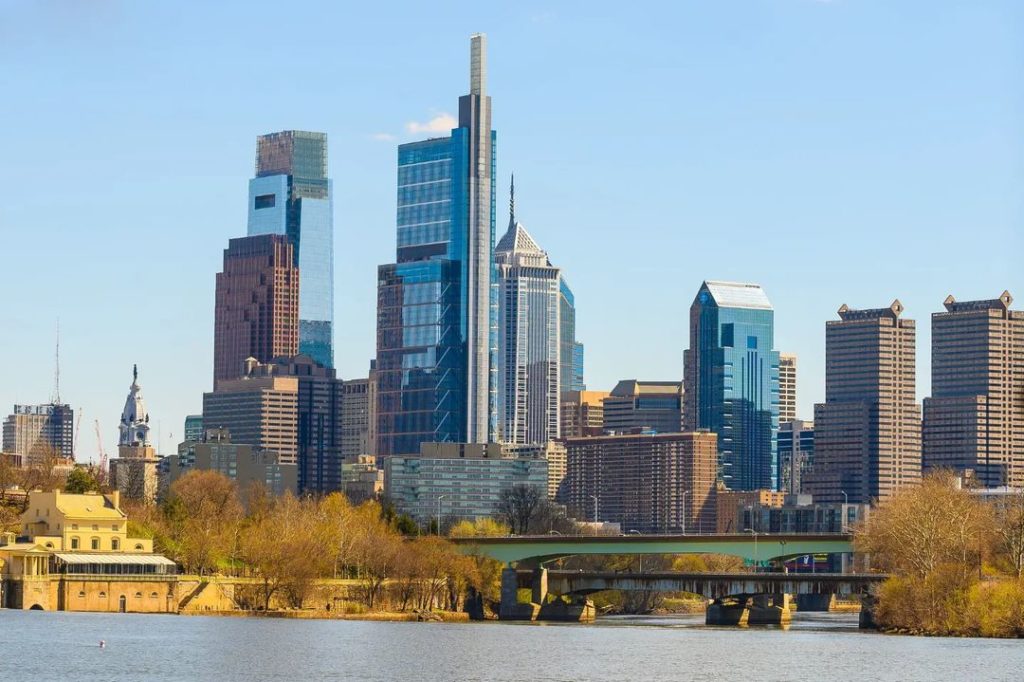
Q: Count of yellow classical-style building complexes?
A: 1